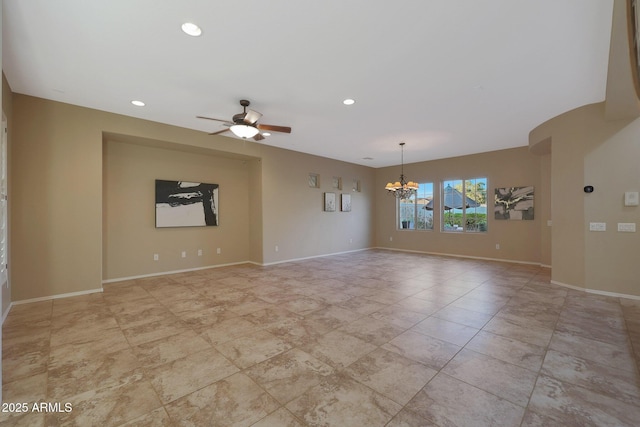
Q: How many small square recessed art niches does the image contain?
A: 3